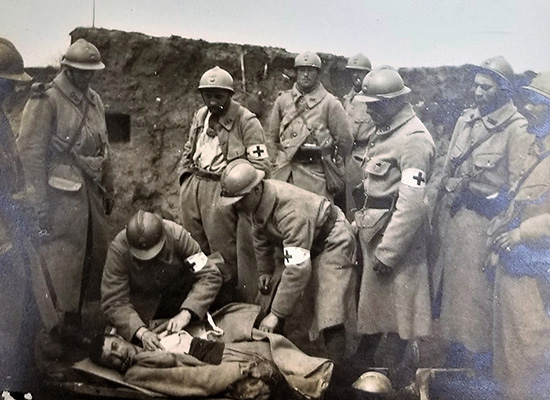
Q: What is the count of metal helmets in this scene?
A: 11